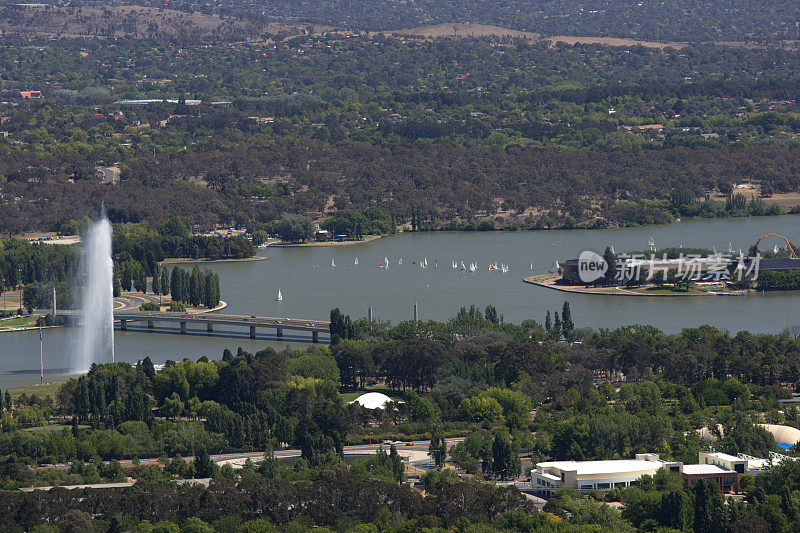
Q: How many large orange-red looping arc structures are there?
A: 1